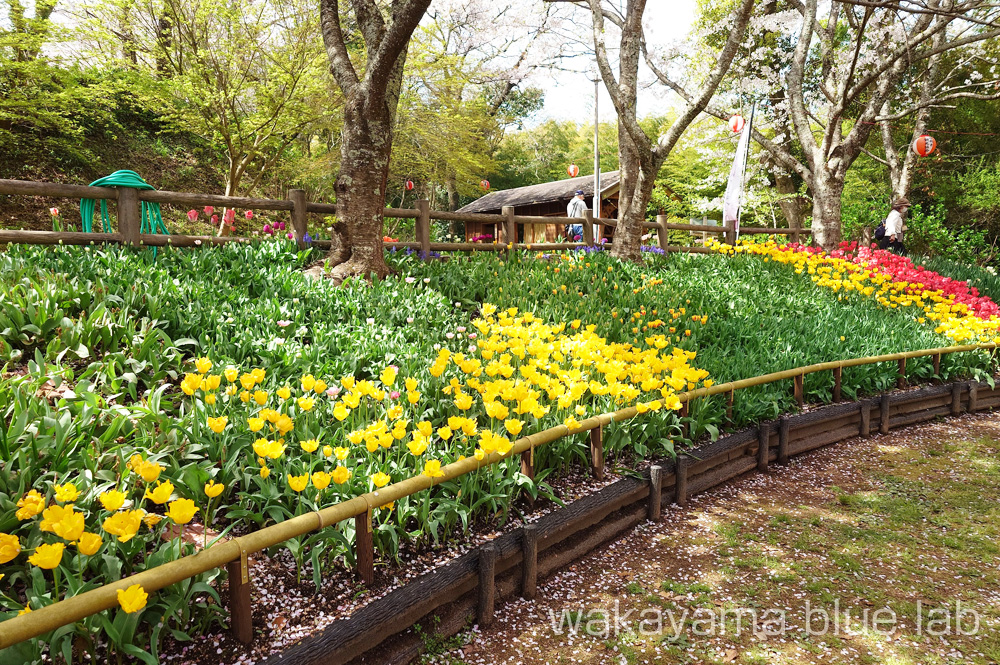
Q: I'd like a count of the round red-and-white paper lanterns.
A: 5